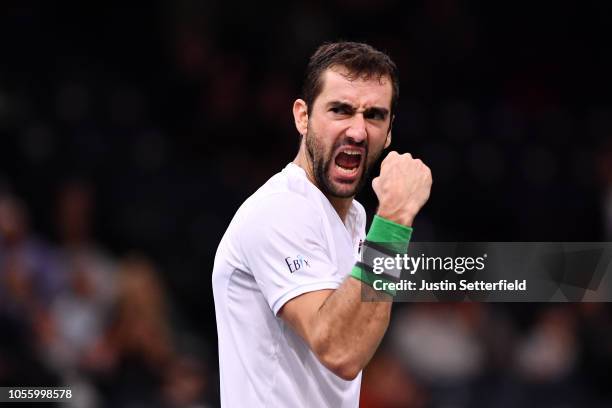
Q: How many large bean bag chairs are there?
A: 0